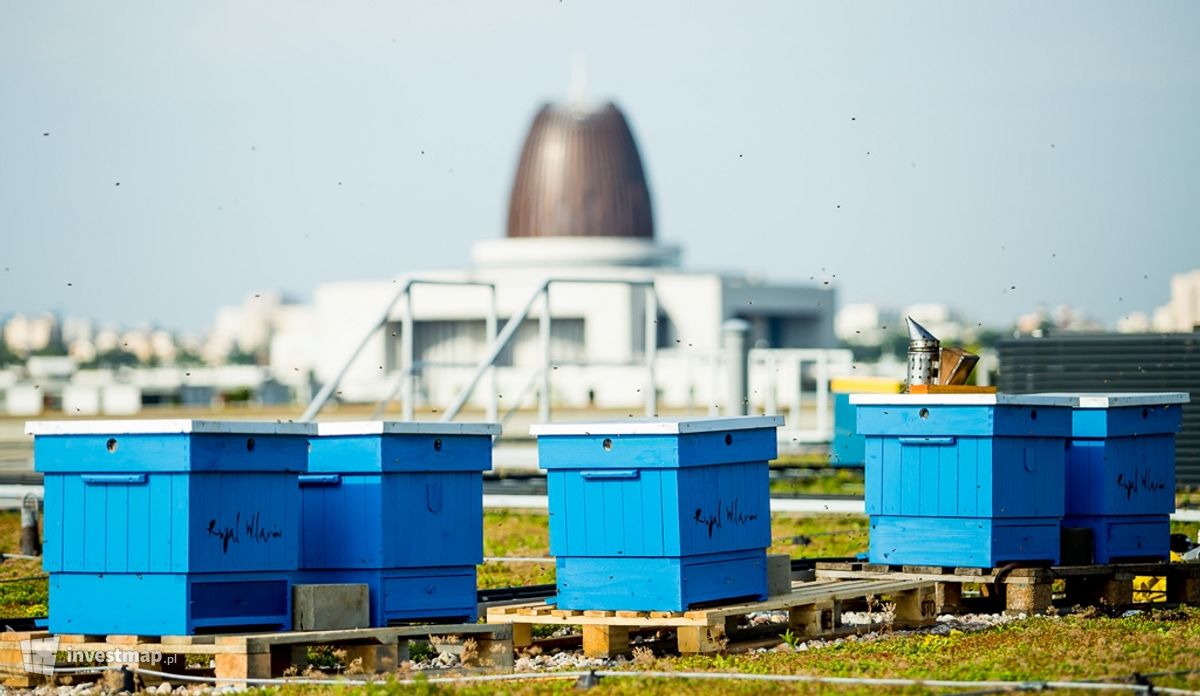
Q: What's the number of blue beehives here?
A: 5